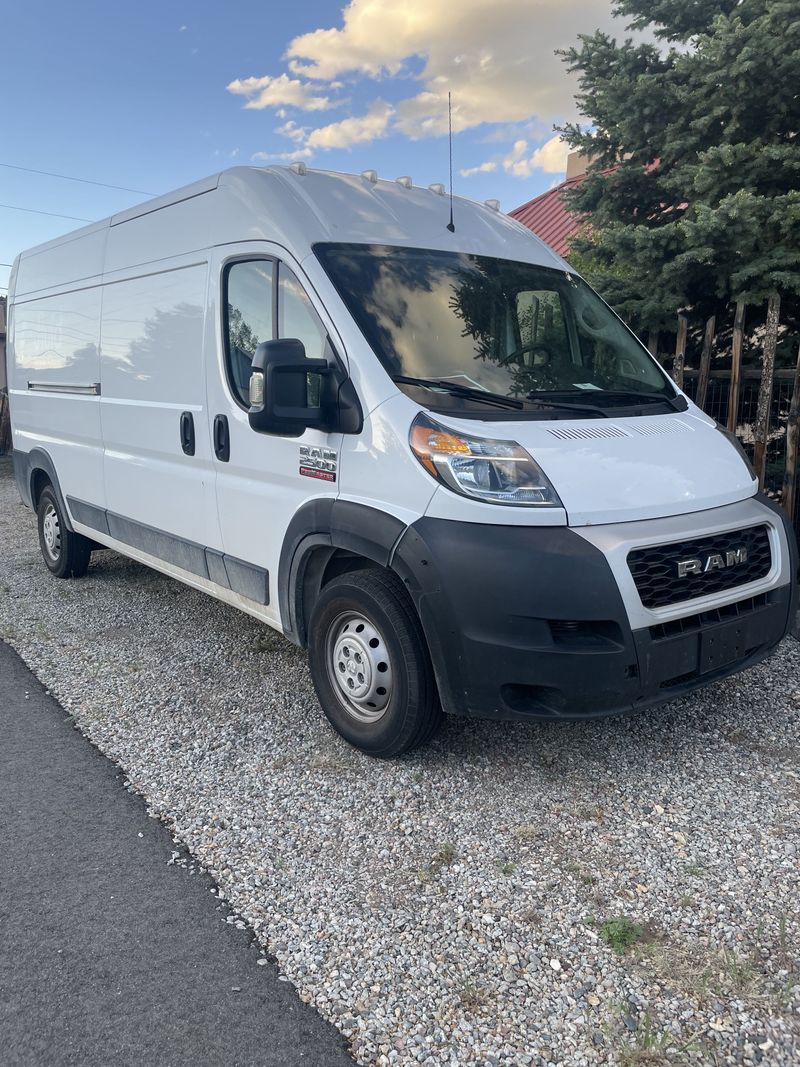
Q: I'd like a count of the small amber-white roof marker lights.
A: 5